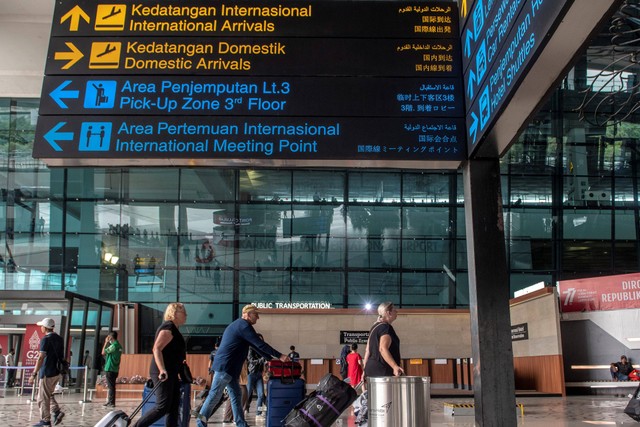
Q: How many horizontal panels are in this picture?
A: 4